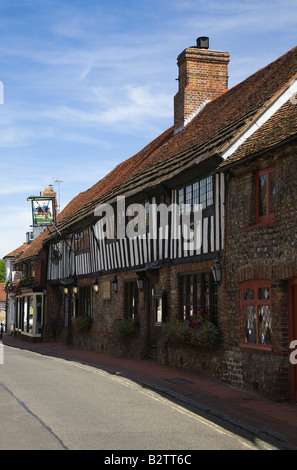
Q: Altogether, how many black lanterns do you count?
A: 6